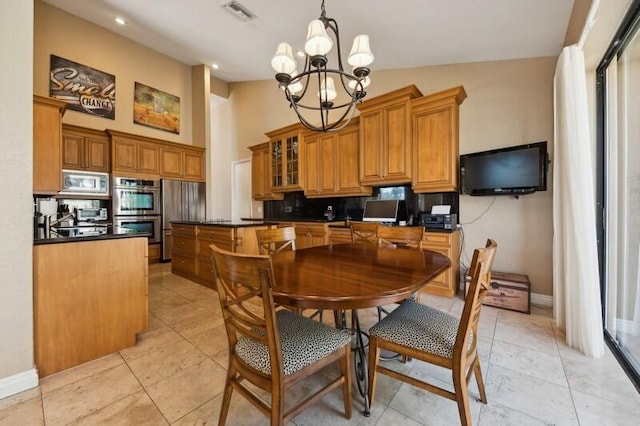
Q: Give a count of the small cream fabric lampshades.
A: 6